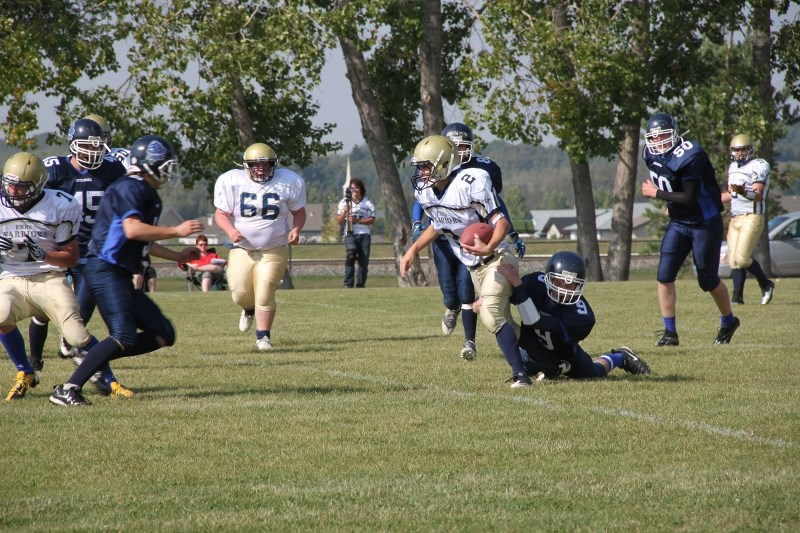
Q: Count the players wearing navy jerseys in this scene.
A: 5